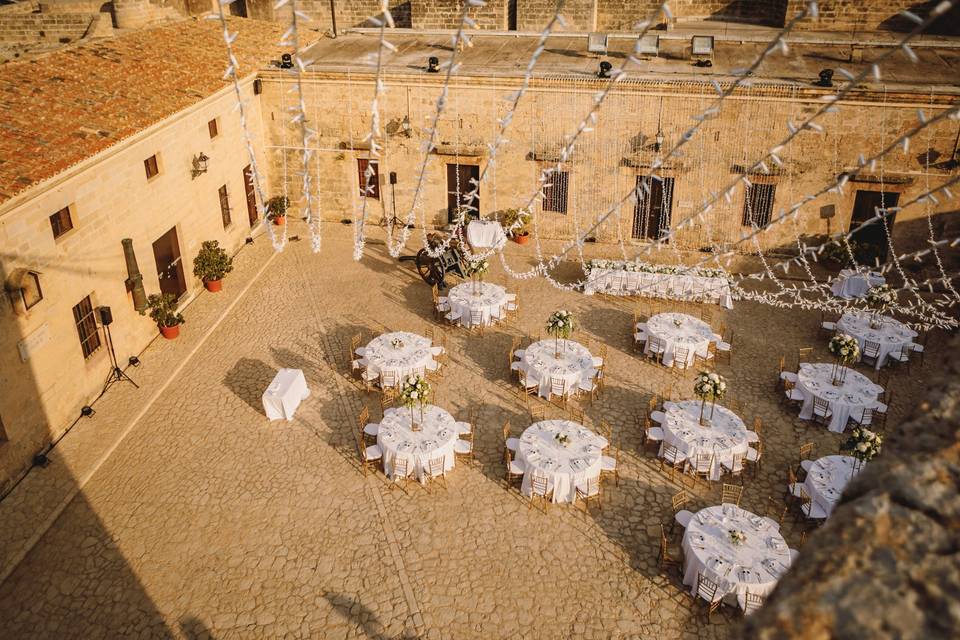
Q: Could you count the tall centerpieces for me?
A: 7